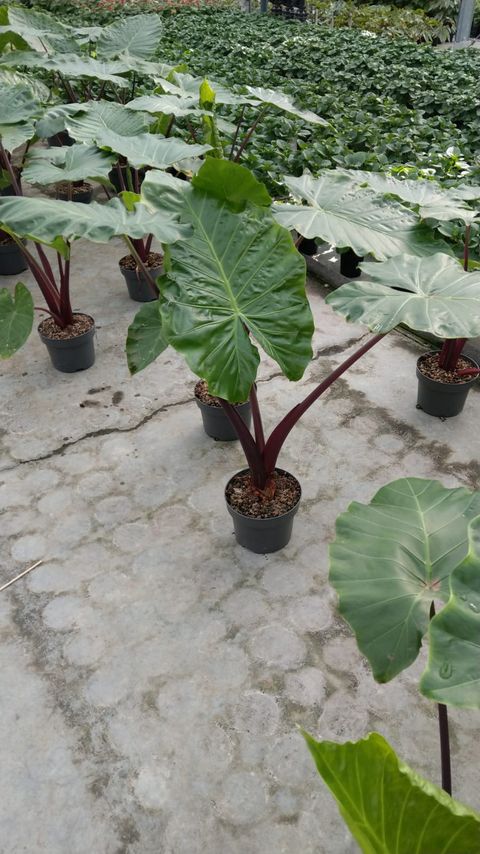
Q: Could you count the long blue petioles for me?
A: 0